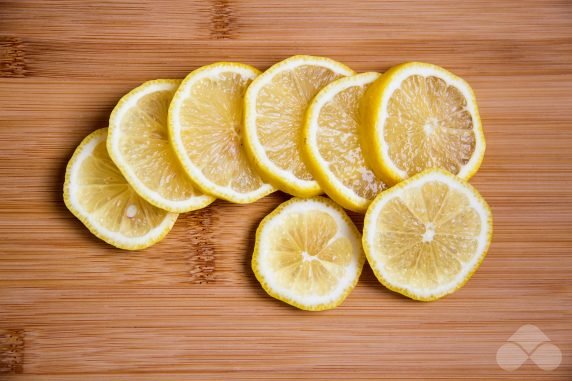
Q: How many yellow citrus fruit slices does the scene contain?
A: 8